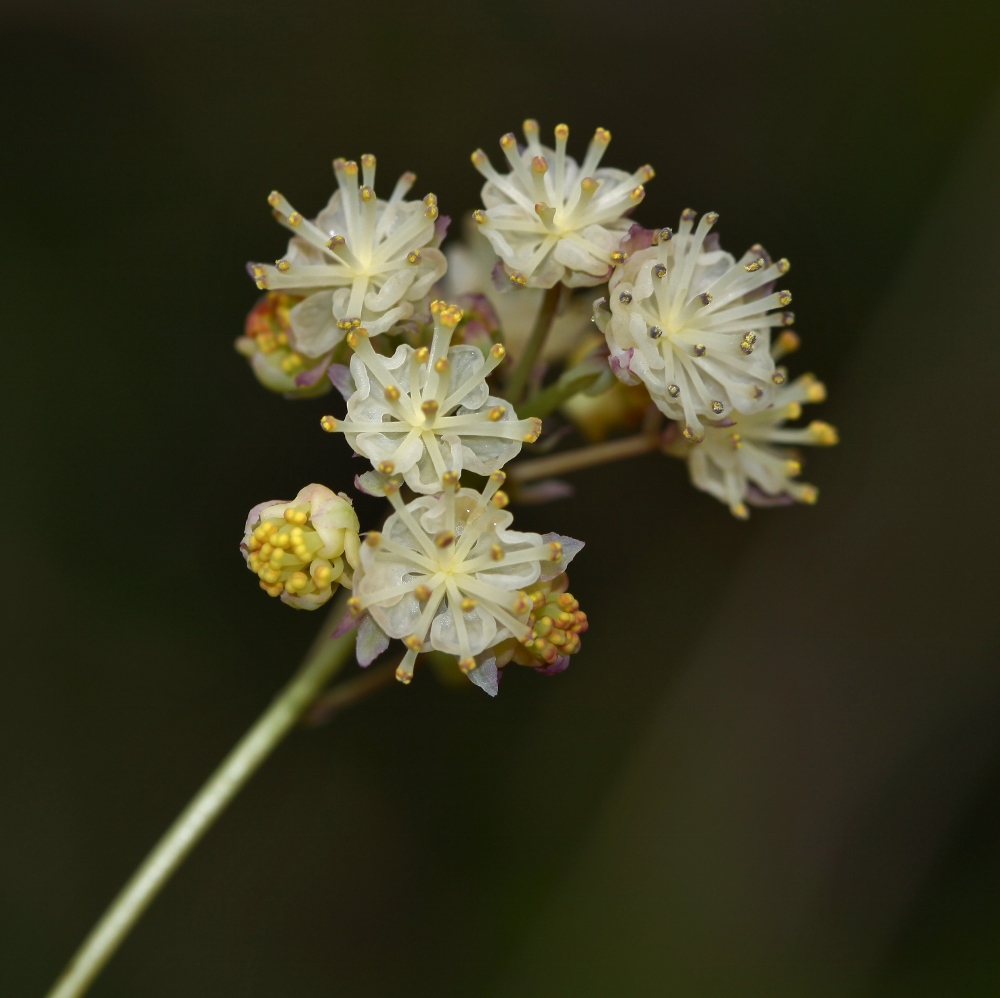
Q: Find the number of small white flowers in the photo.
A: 6